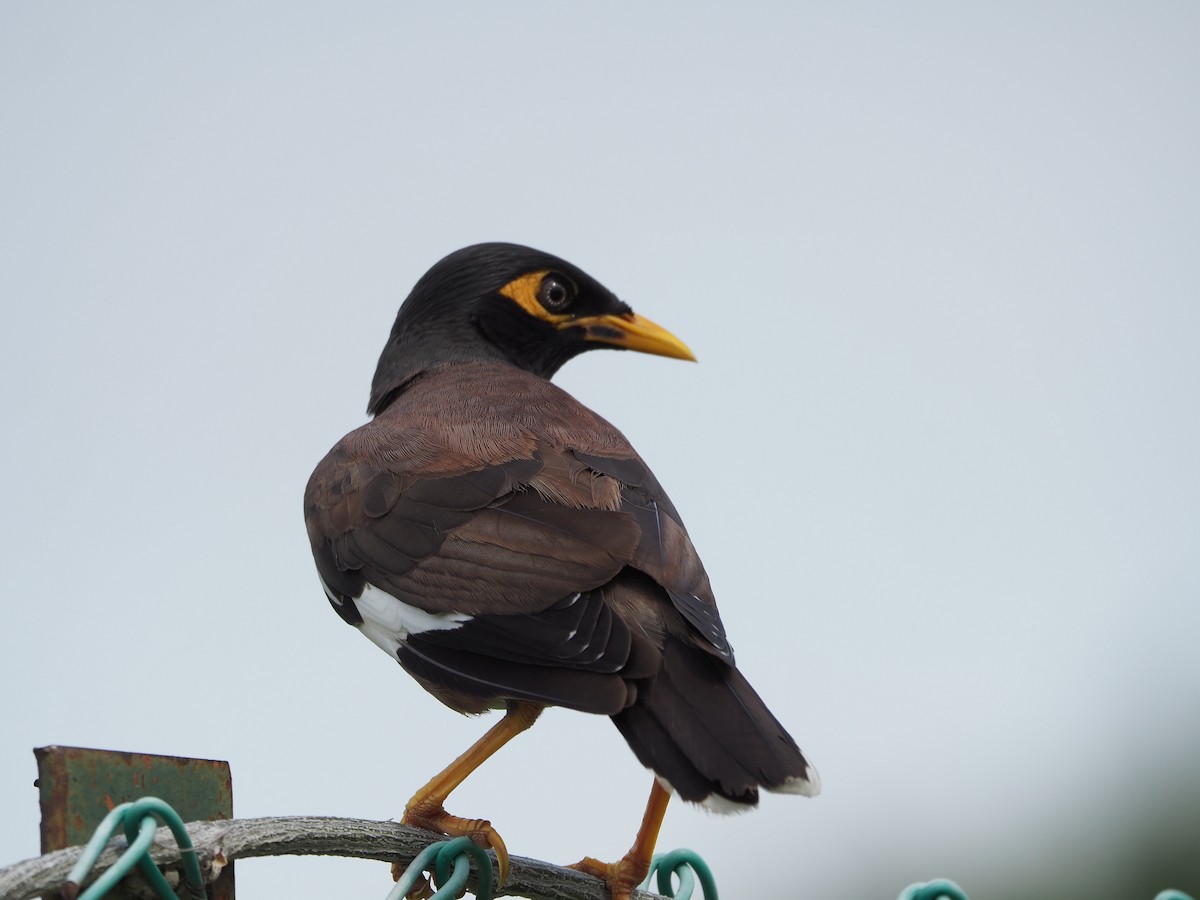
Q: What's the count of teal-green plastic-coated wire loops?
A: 5